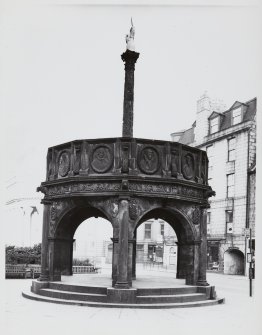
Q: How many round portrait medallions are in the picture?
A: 4